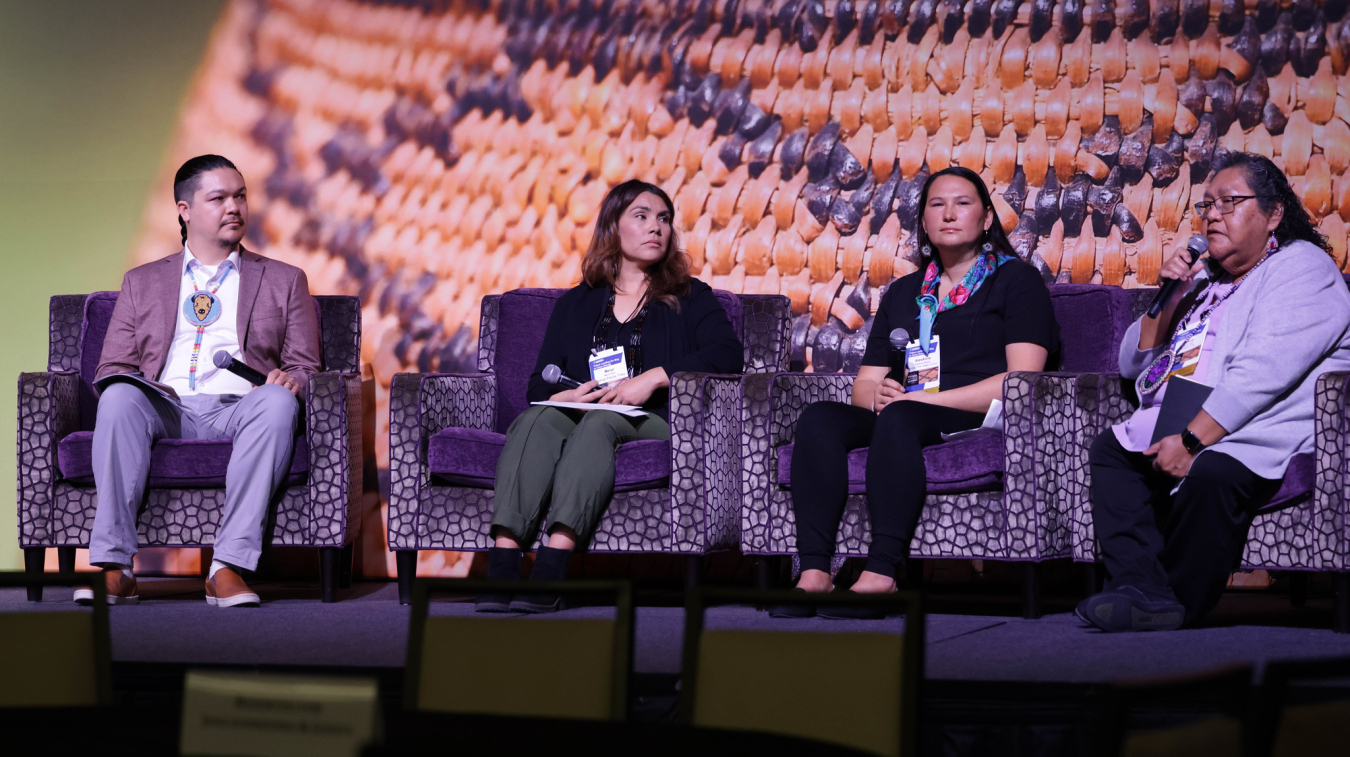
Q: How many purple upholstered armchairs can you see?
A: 4